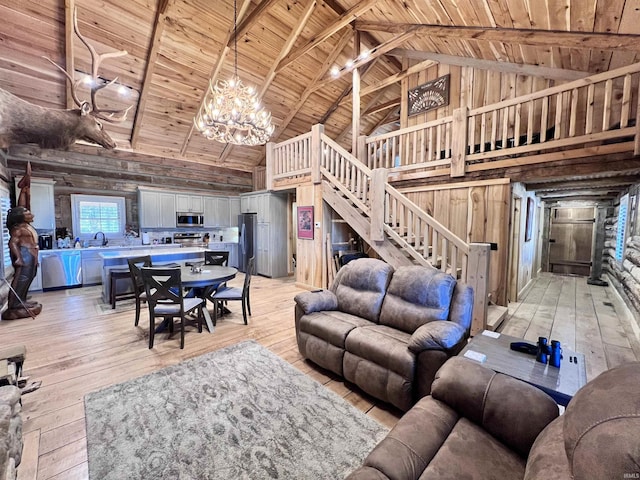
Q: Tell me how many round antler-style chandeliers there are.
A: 1